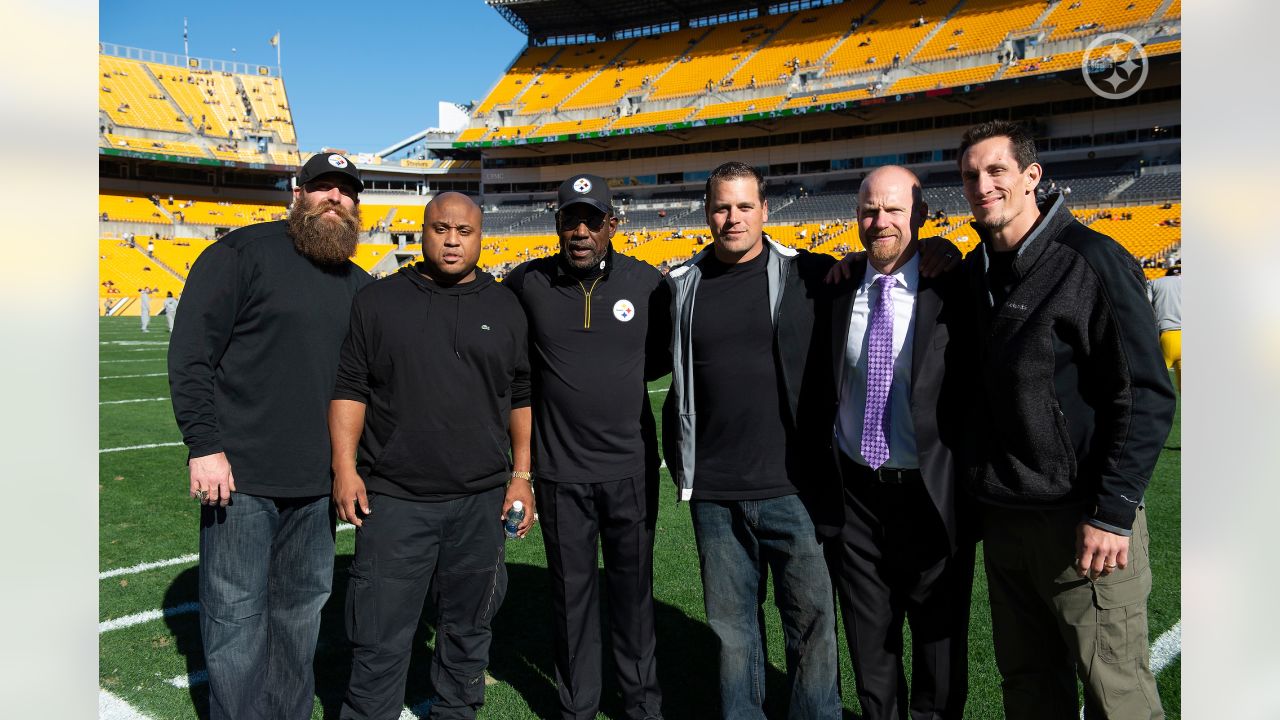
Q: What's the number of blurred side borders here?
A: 2